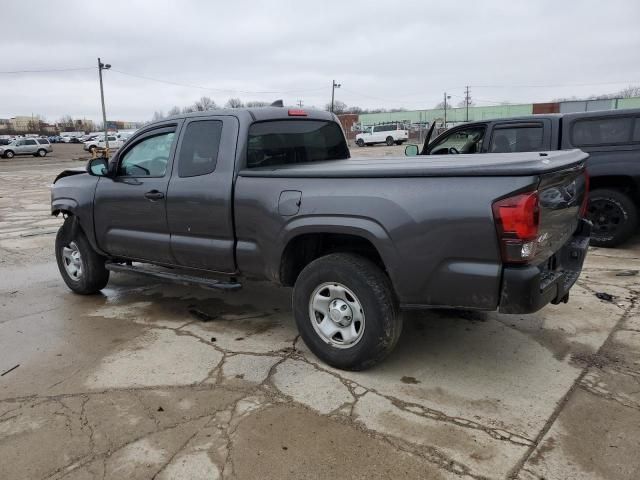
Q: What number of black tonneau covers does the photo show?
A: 1